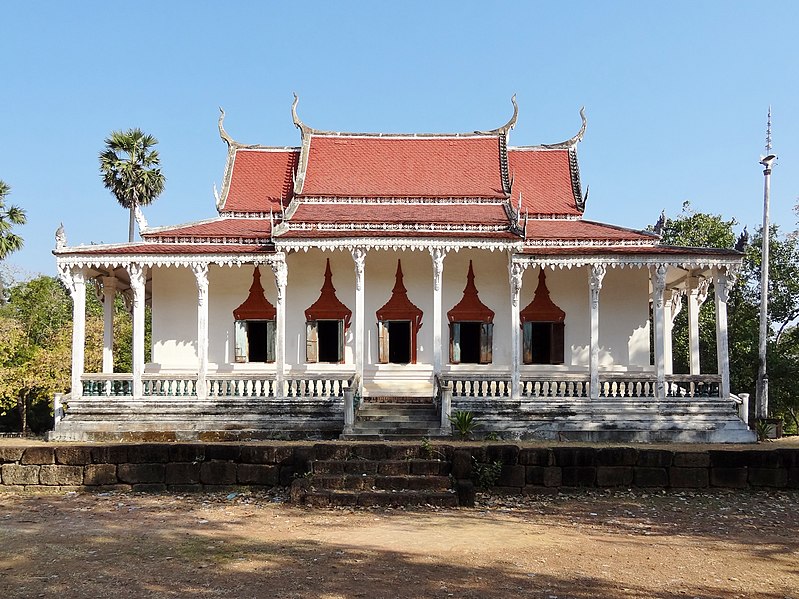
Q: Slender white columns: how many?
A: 13